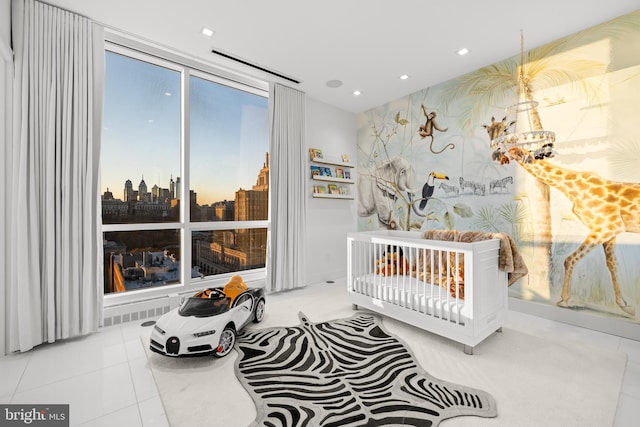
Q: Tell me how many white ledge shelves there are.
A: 3